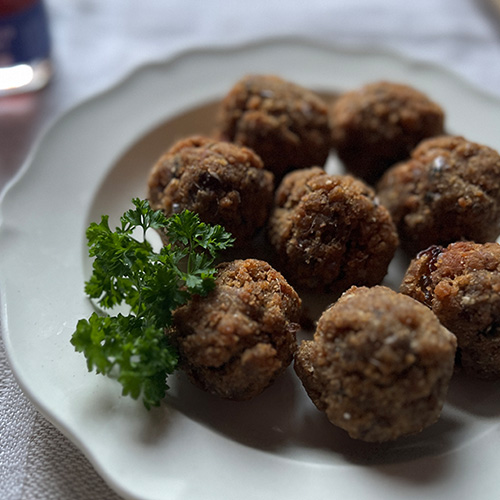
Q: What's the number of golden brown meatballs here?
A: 8